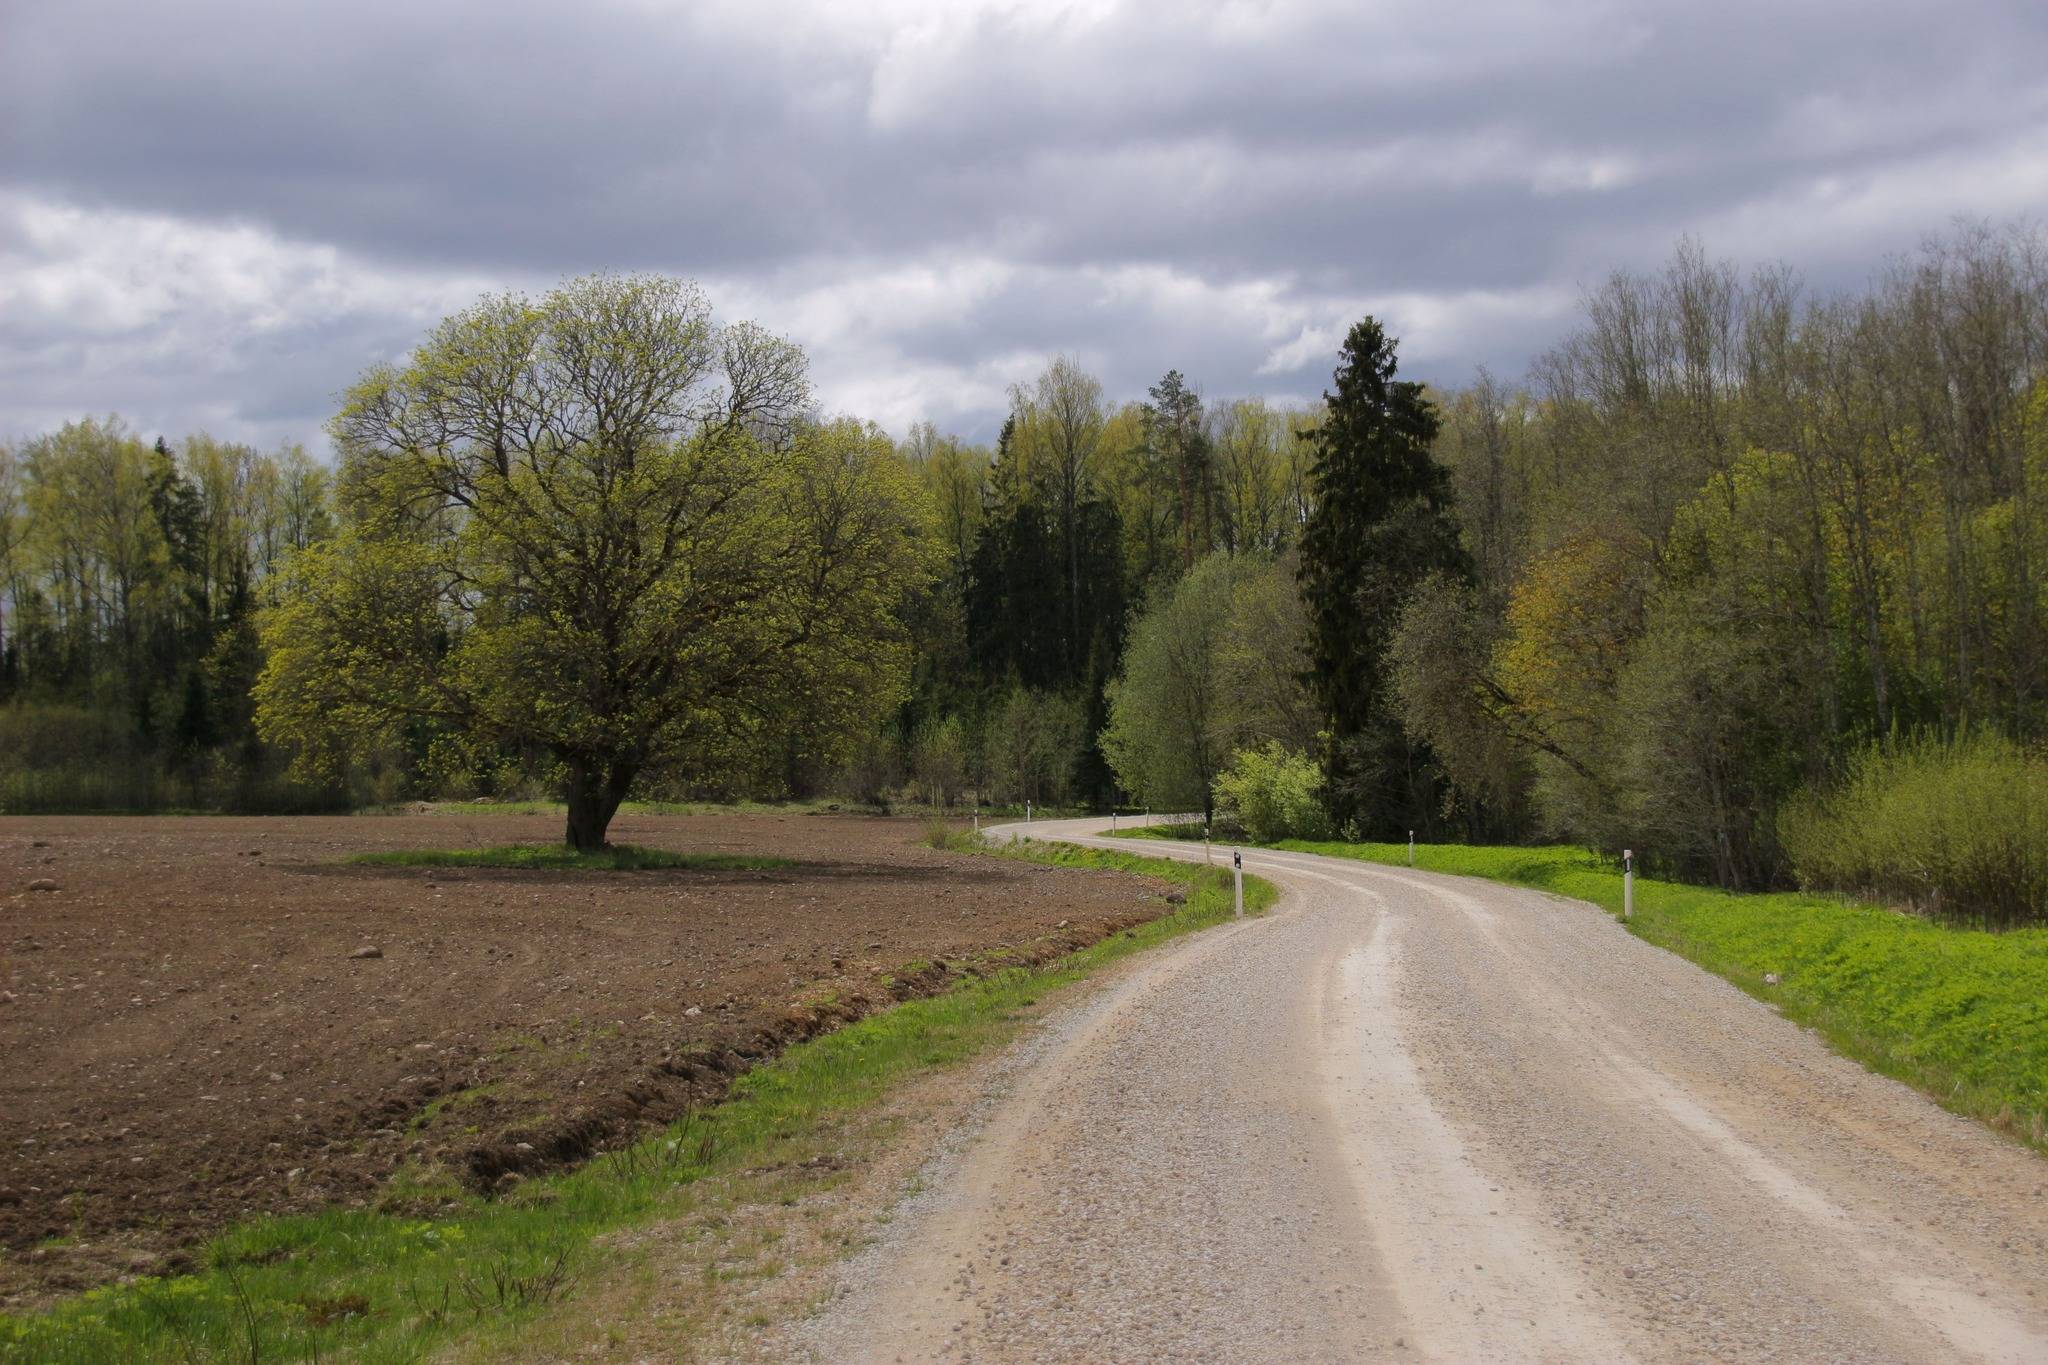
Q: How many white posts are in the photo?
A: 8